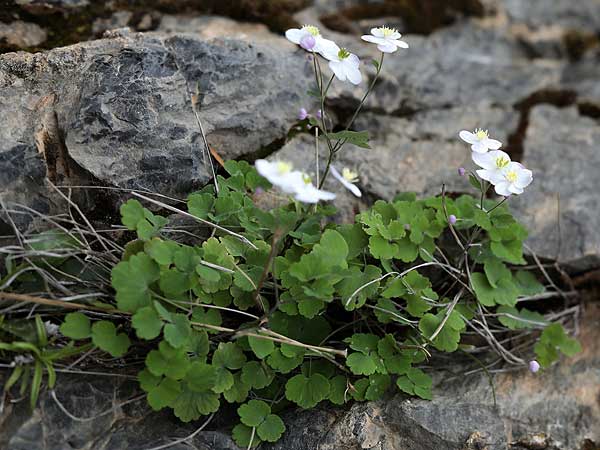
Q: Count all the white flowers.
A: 9